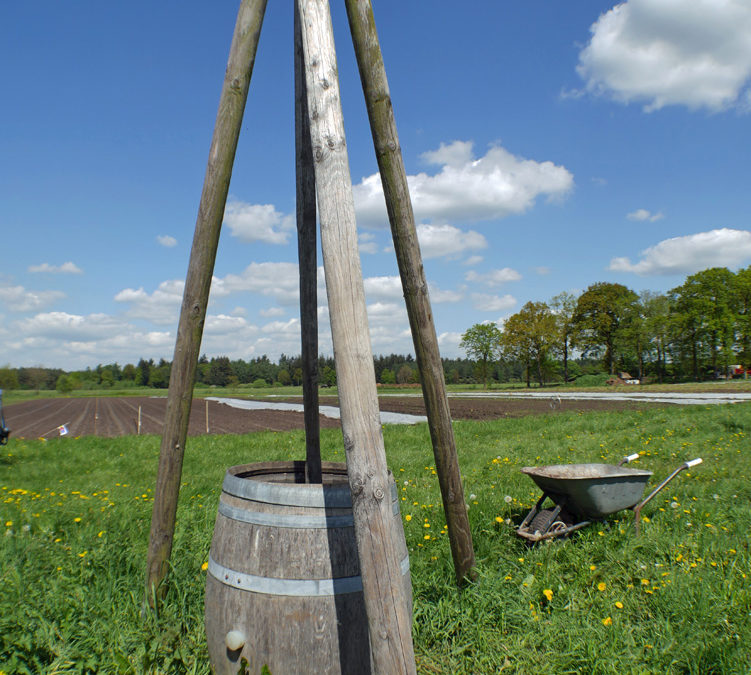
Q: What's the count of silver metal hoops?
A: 3